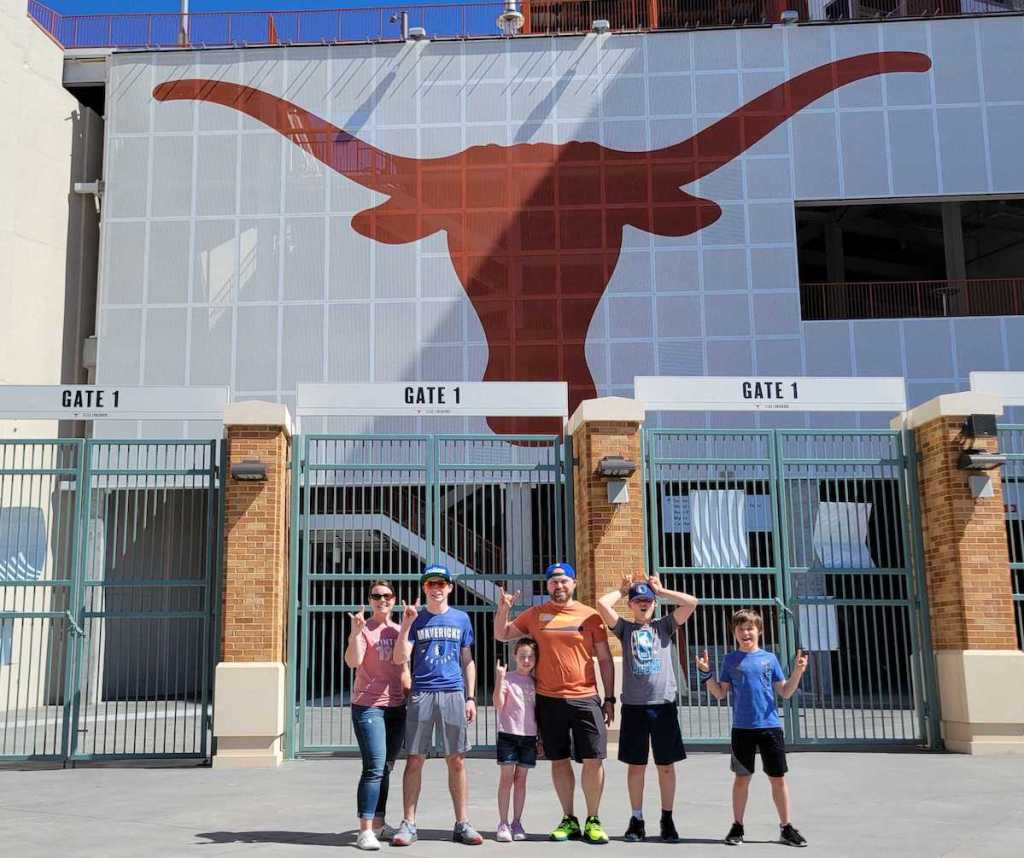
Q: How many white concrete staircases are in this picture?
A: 1